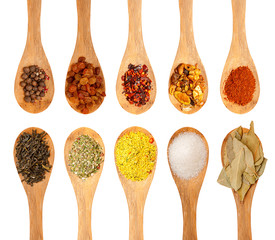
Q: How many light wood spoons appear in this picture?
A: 10